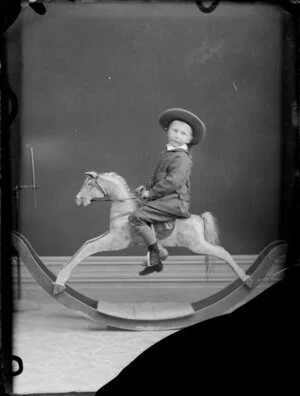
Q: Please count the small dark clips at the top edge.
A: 2